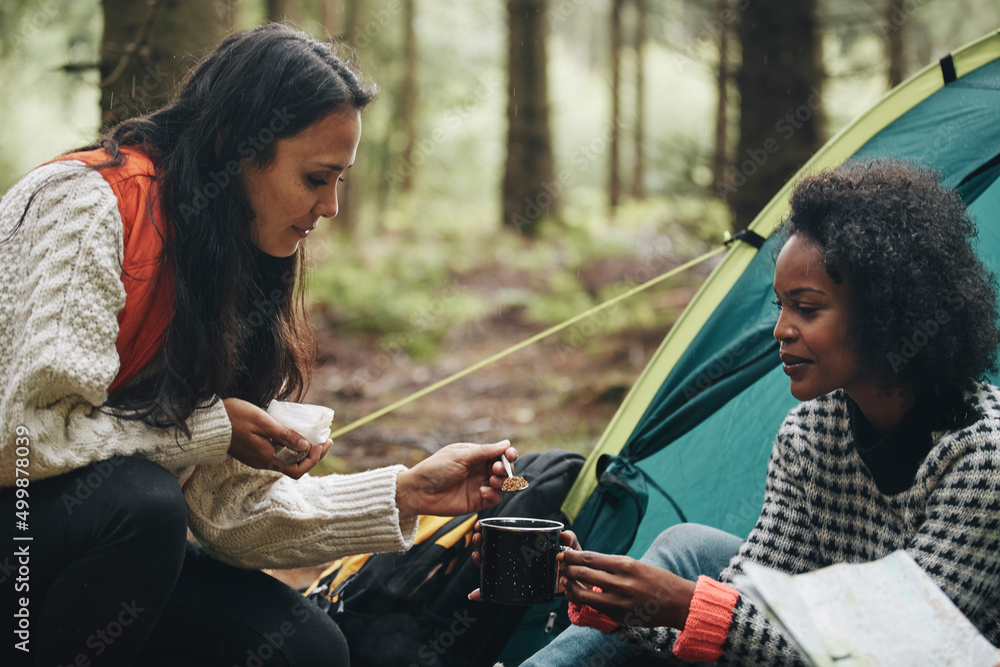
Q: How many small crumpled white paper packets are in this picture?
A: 1